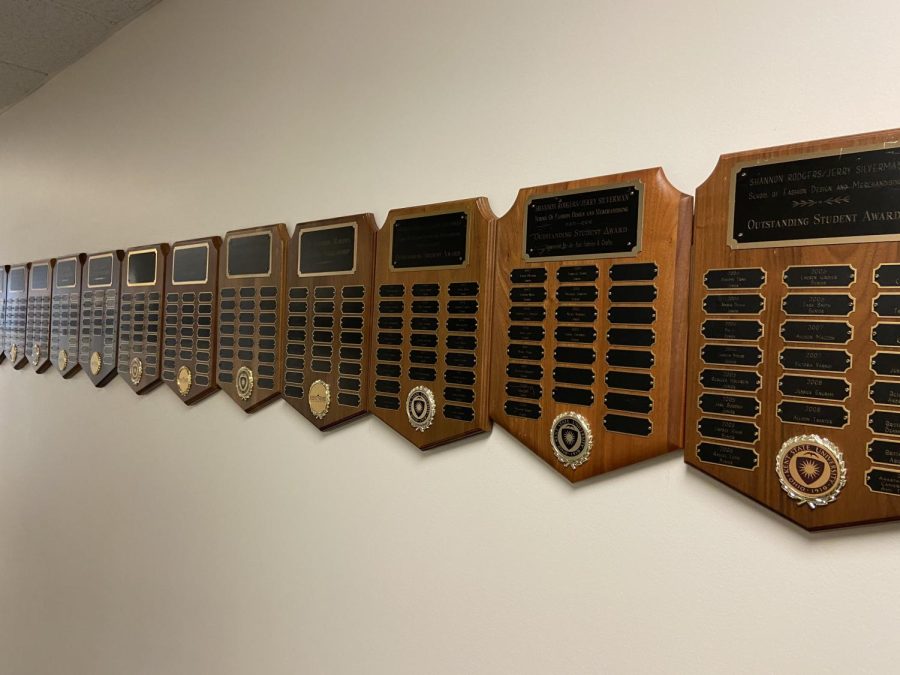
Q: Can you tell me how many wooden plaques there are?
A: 12